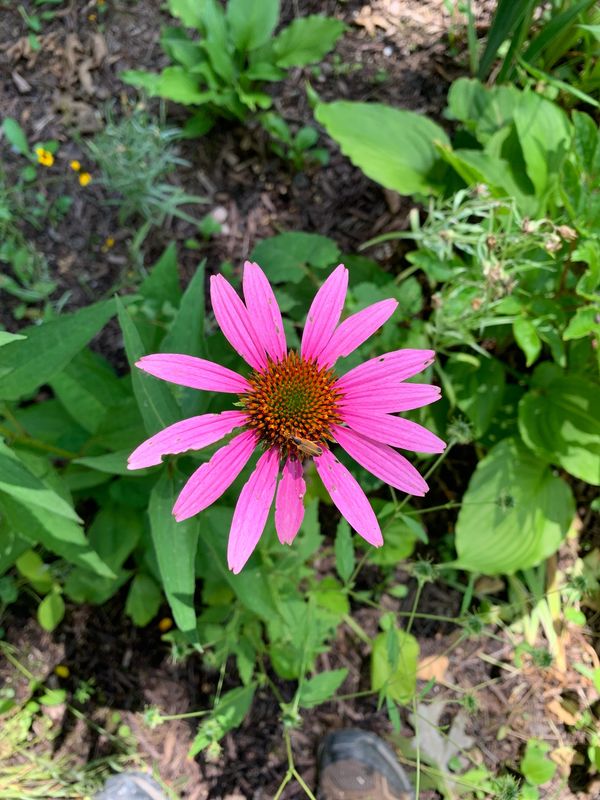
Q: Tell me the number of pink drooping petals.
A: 14